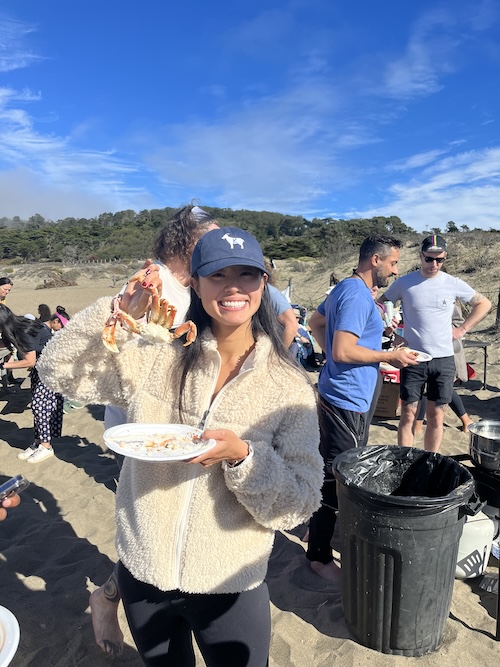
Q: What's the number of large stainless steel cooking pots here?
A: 1